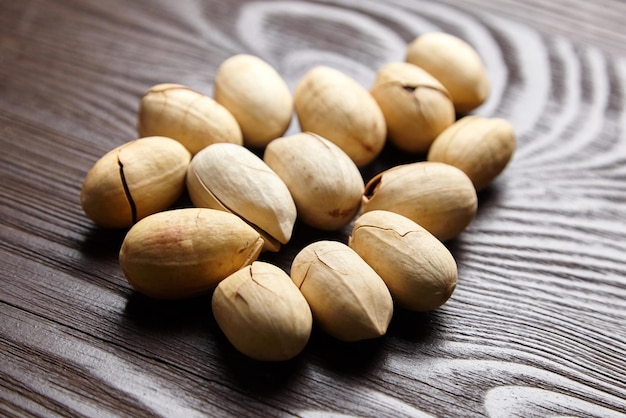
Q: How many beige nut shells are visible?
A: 14